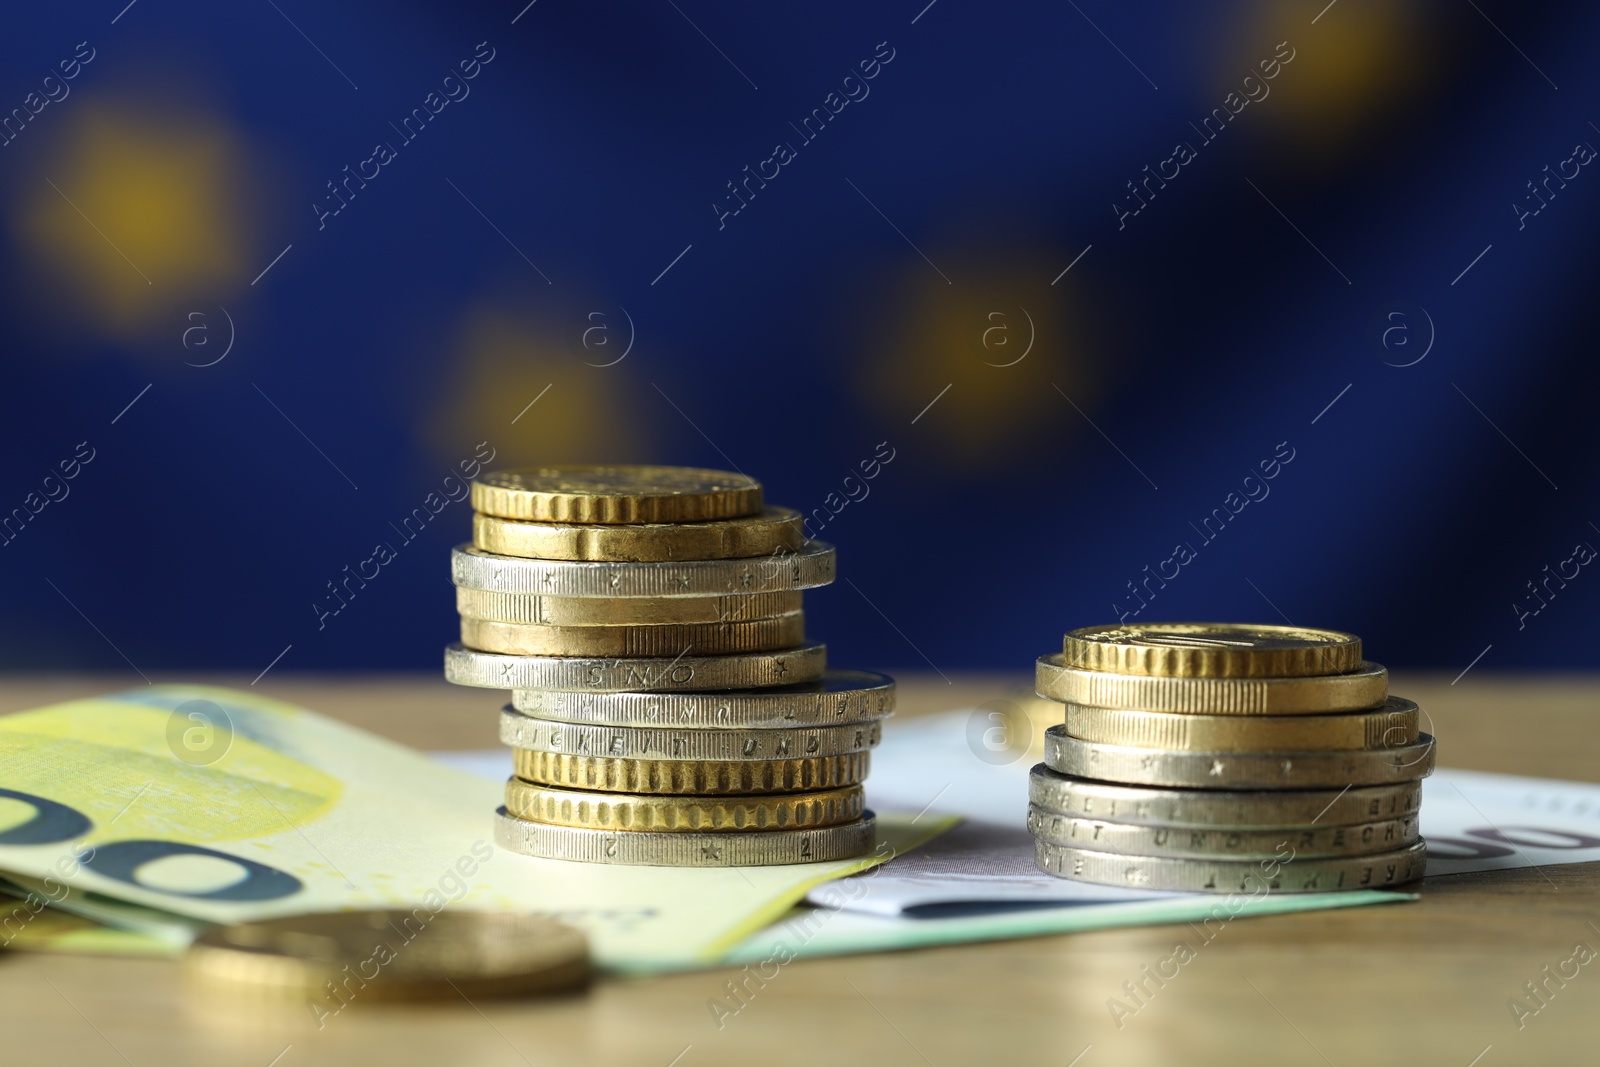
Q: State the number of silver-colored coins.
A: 9